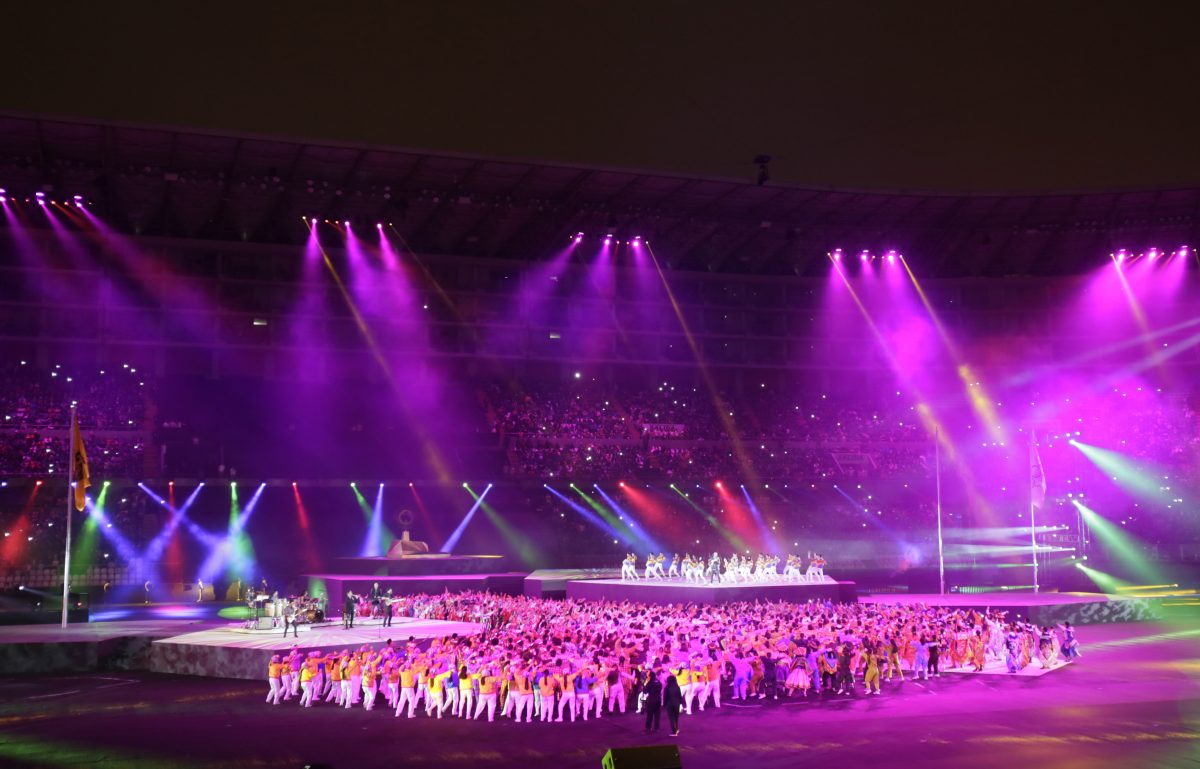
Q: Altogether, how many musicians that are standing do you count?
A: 4